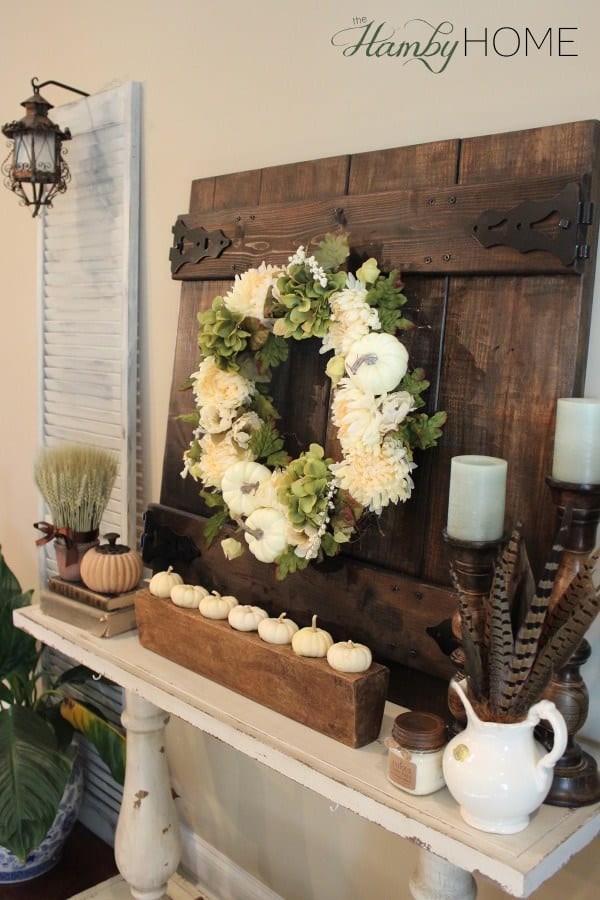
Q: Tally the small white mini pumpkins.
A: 7